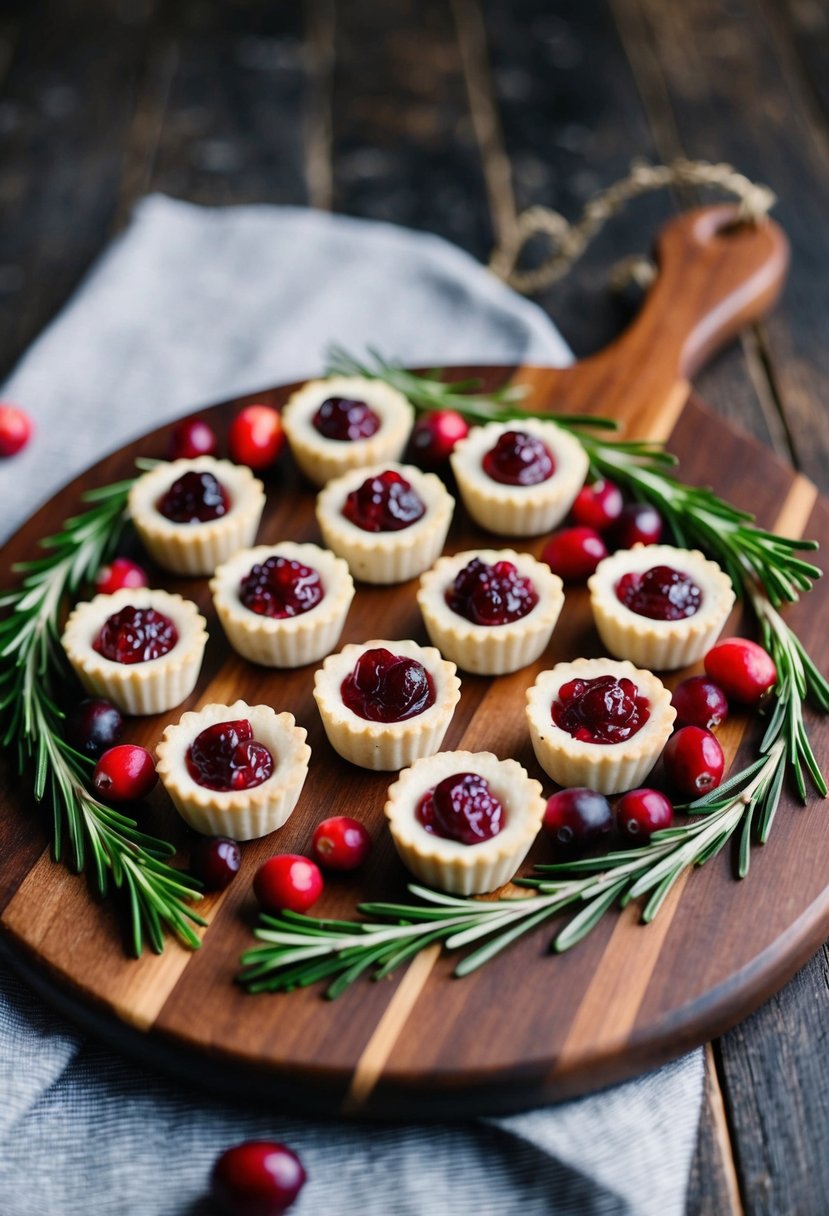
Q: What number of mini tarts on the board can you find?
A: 12